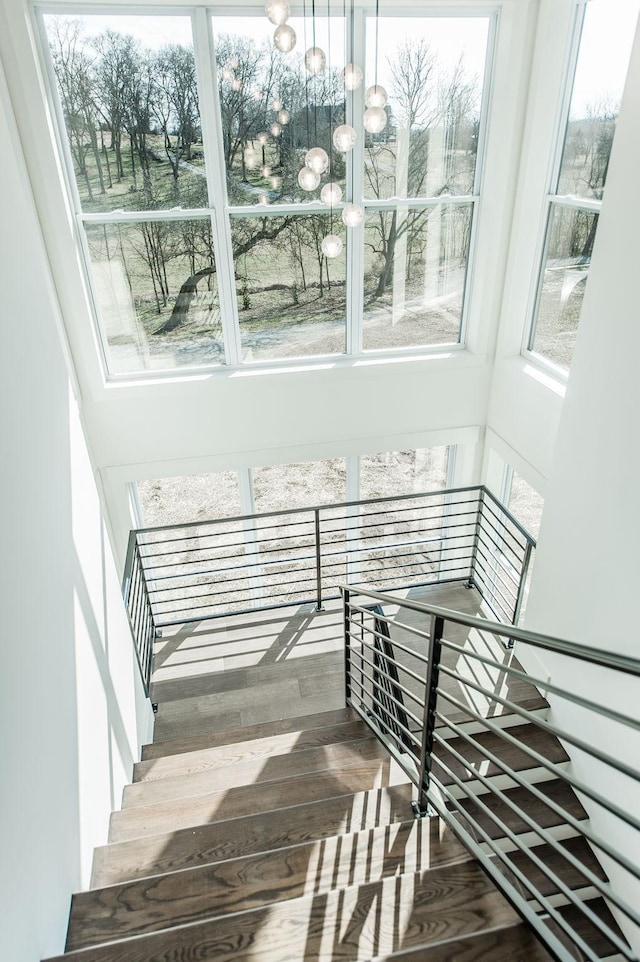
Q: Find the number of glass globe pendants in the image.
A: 12